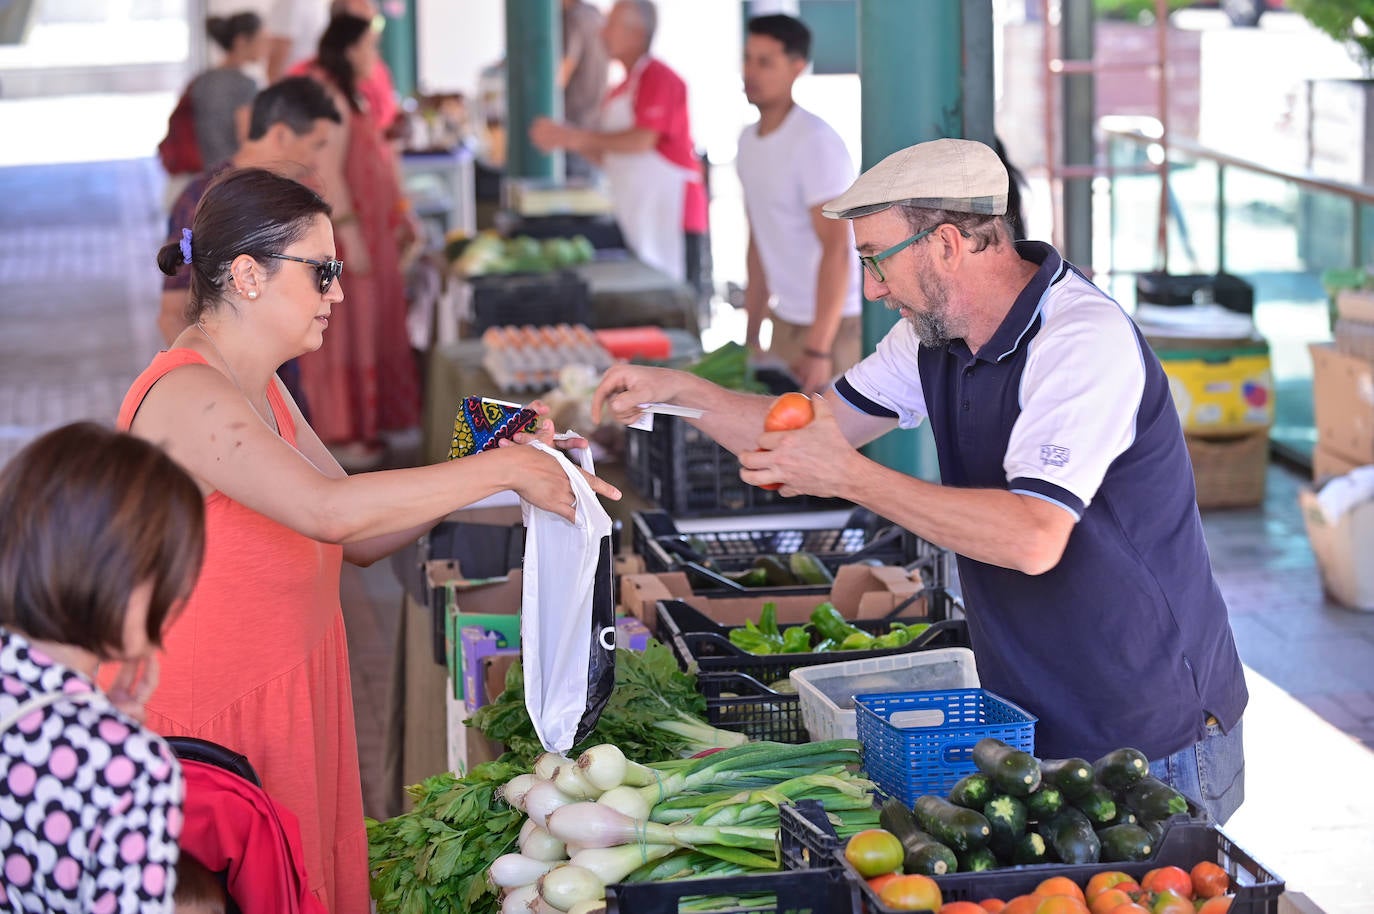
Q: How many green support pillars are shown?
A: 3